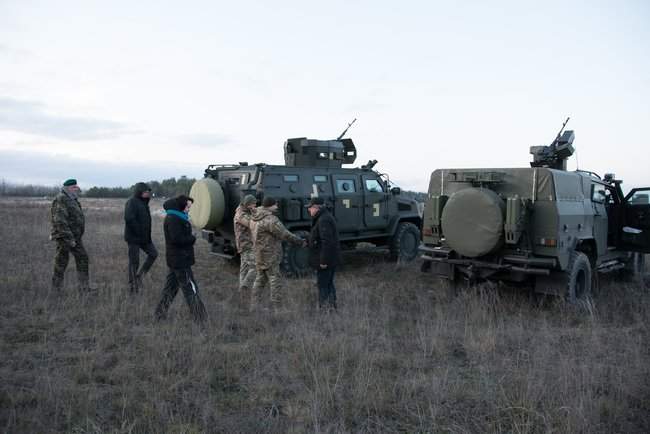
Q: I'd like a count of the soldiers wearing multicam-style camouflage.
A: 2